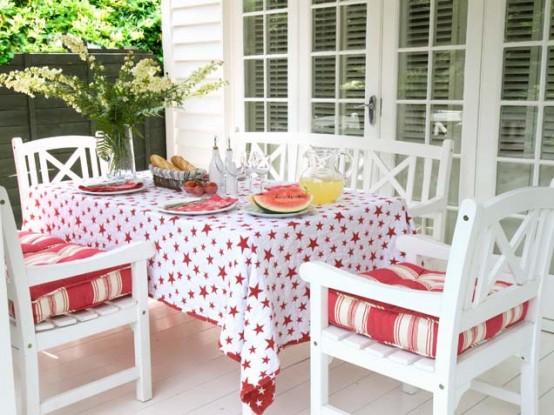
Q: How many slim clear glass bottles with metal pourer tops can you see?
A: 2